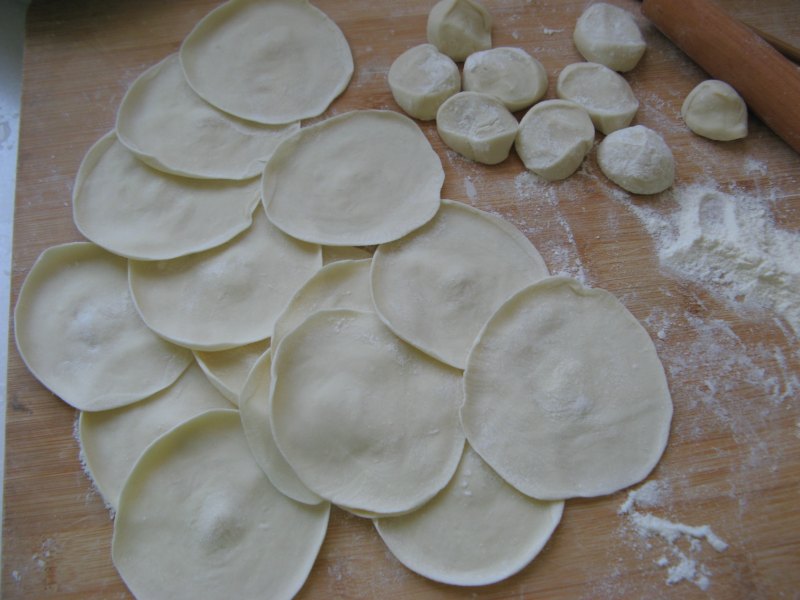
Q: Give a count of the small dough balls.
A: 9